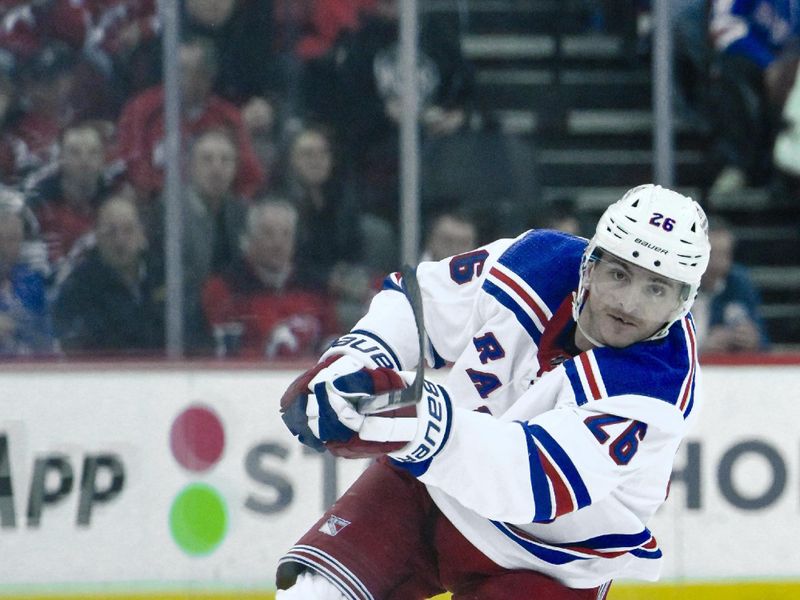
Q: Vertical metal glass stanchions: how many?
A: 3